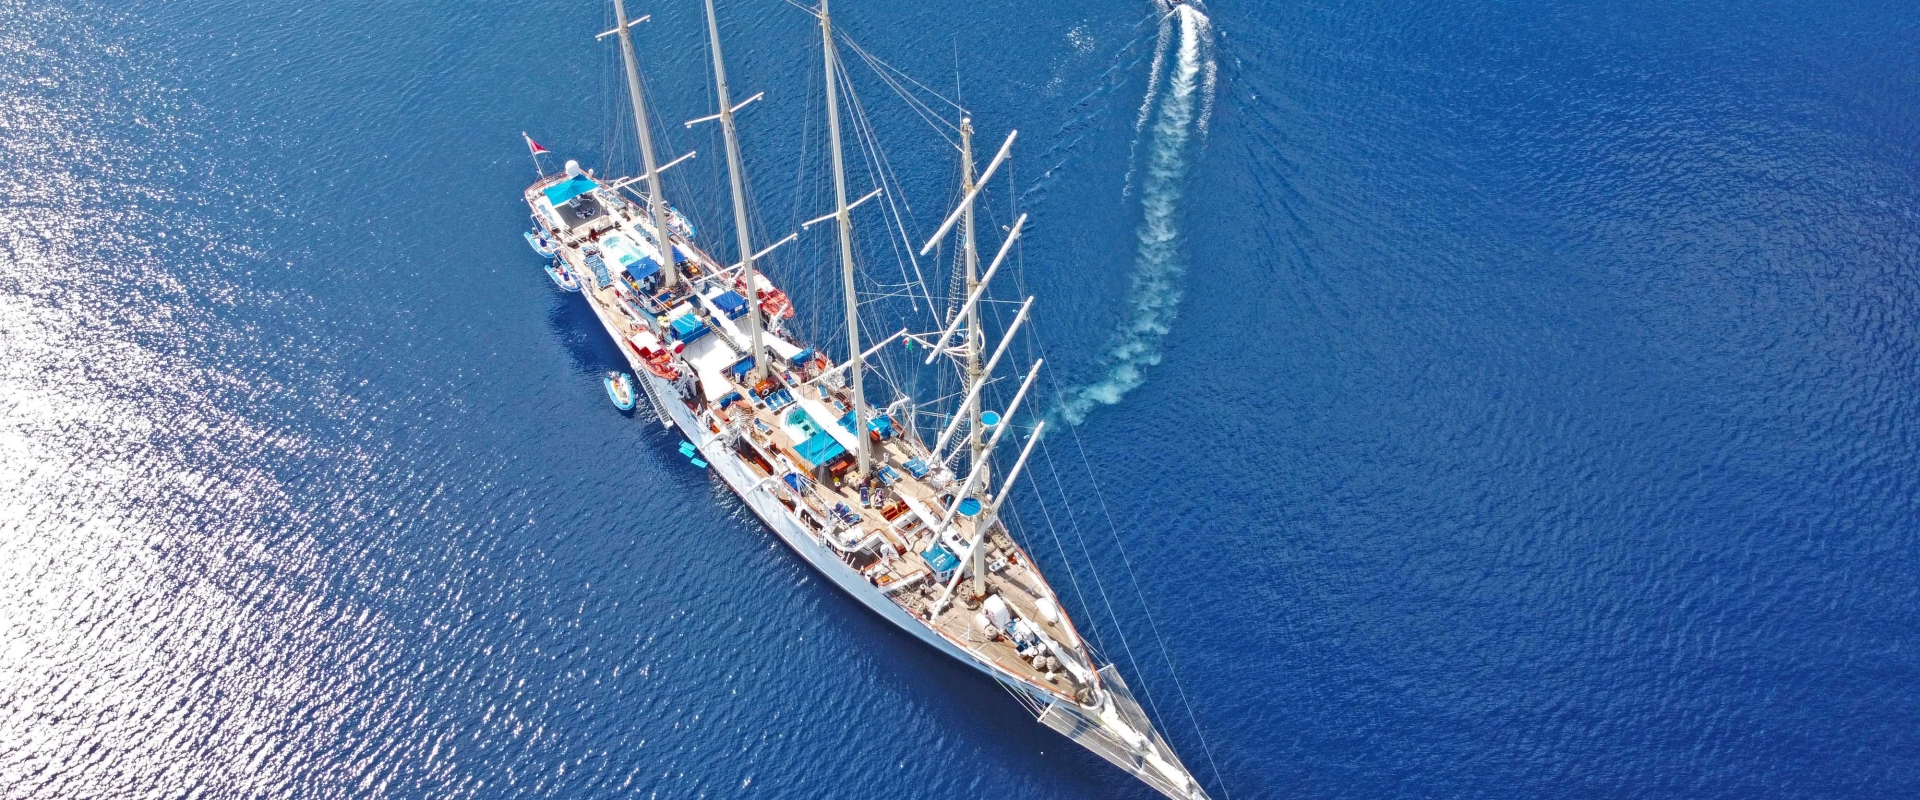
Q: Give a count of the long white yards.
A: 5